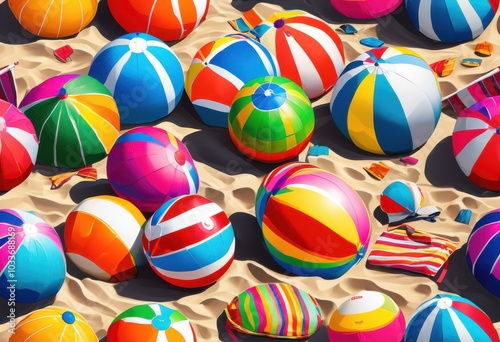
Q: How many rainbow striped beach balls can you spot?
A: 1